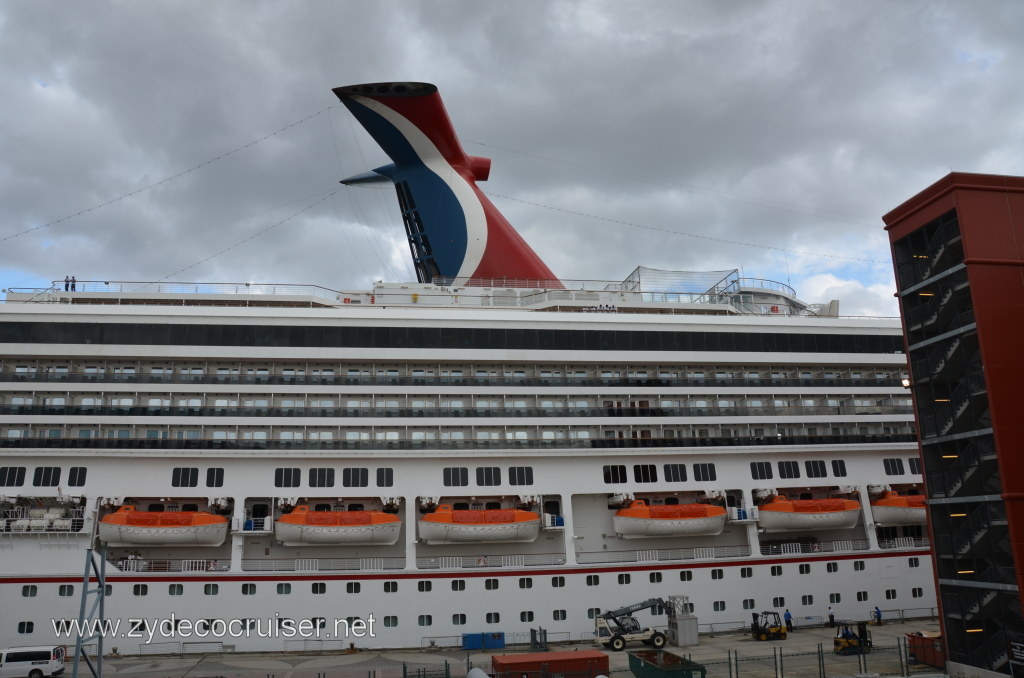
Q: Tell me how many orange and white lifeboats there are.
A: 6